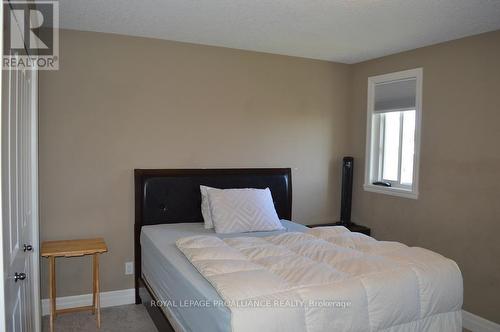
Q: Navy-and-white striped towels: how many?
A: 0